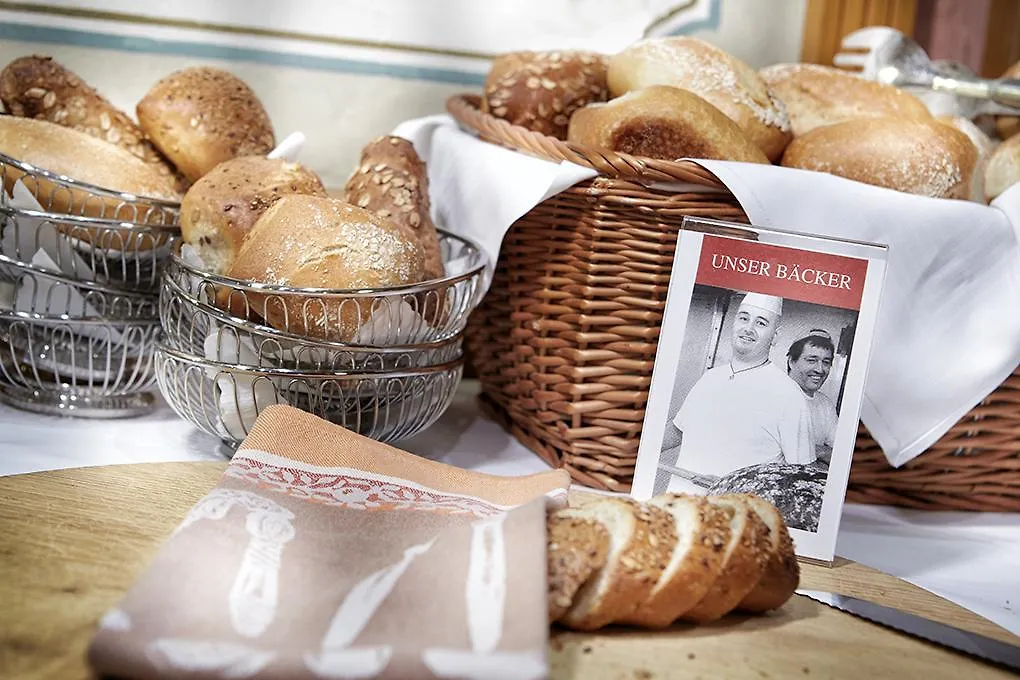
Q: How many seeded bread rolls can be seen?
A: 5